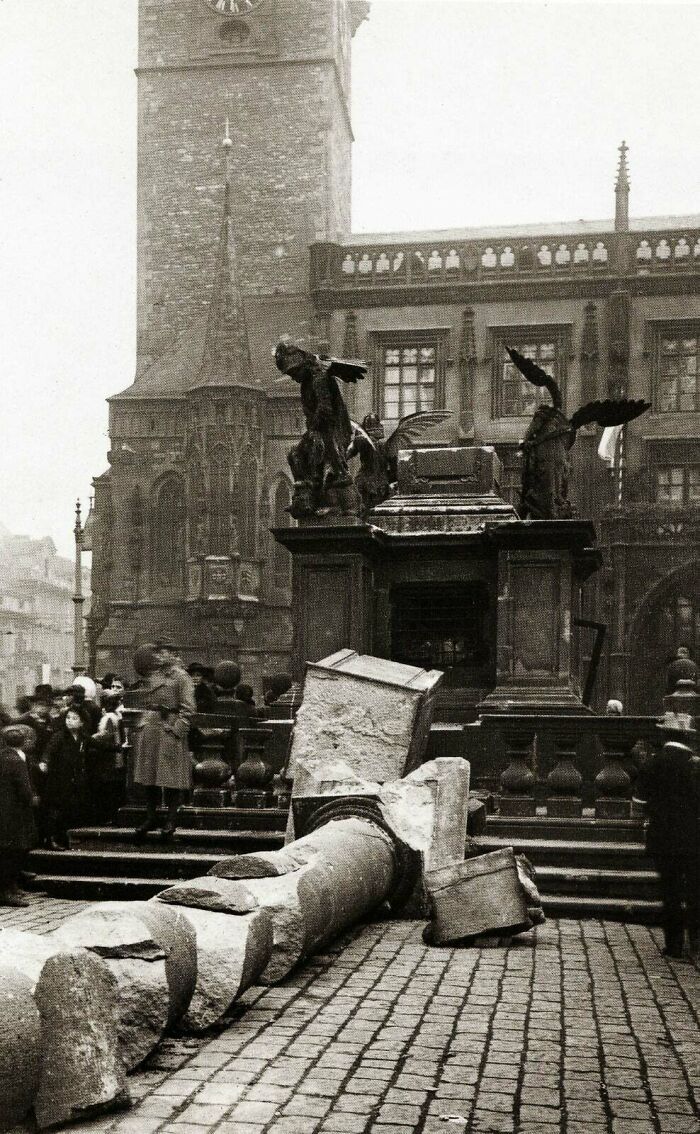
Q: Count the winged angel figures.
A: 3